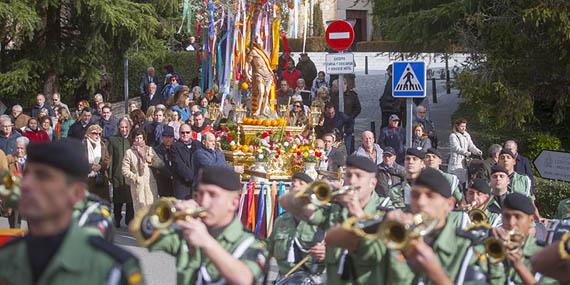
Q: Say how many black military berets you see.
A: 11